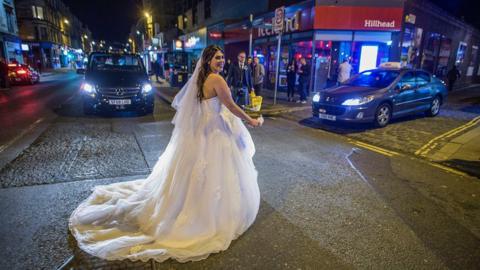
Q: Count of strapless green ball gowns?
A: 0